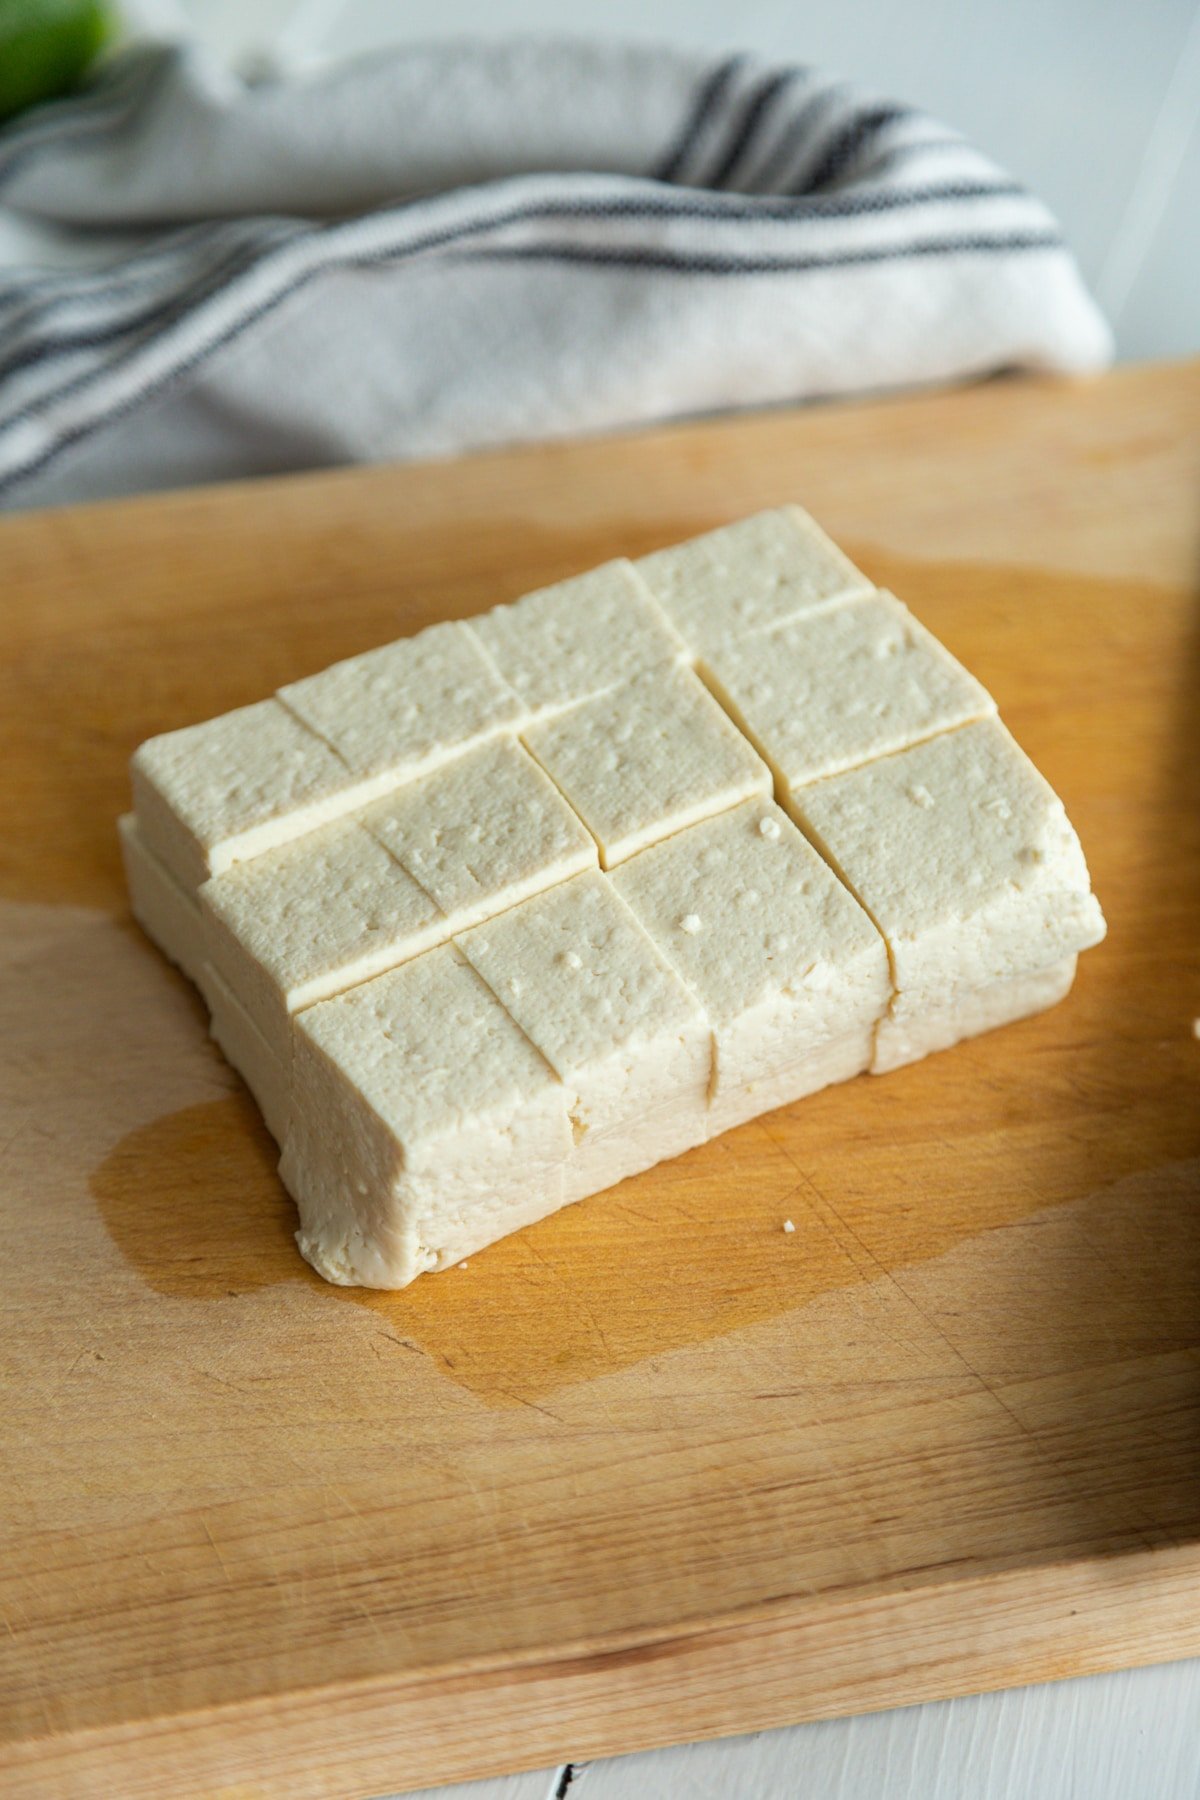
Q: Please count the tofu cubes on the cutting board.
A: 12